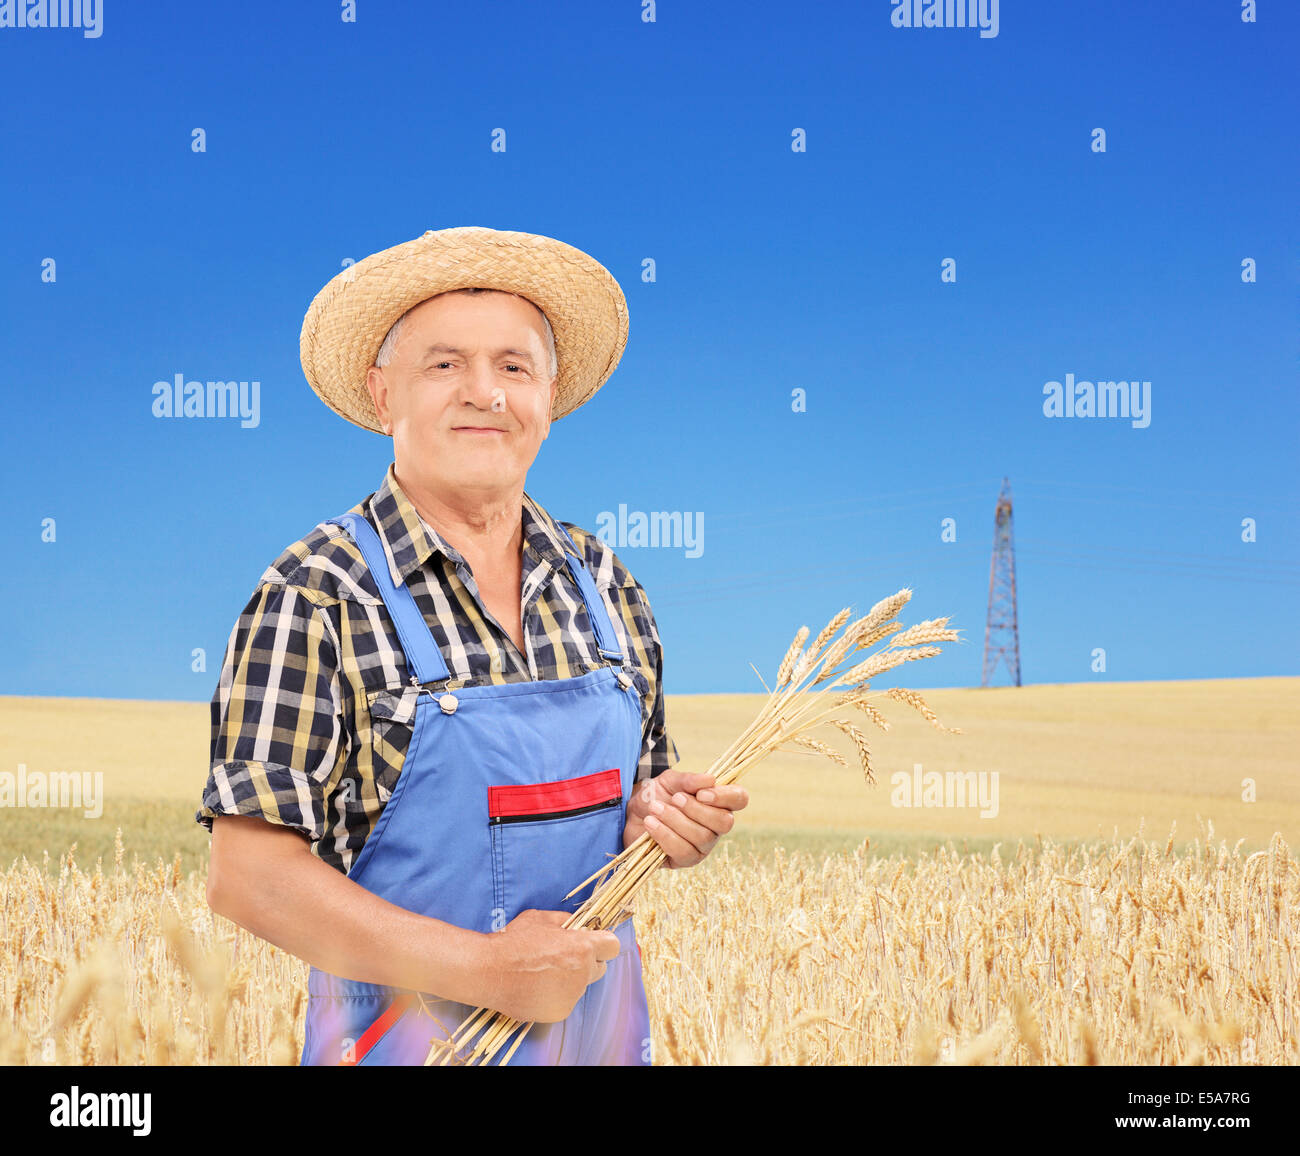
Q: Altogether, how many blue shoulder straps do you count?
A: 2